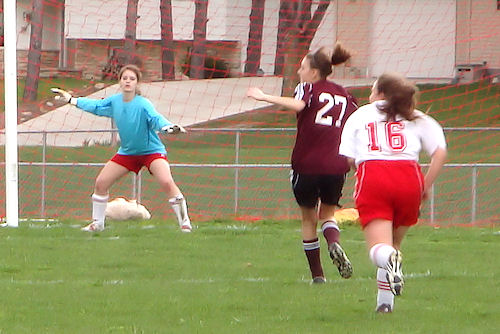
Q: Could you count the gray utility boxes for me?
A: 1